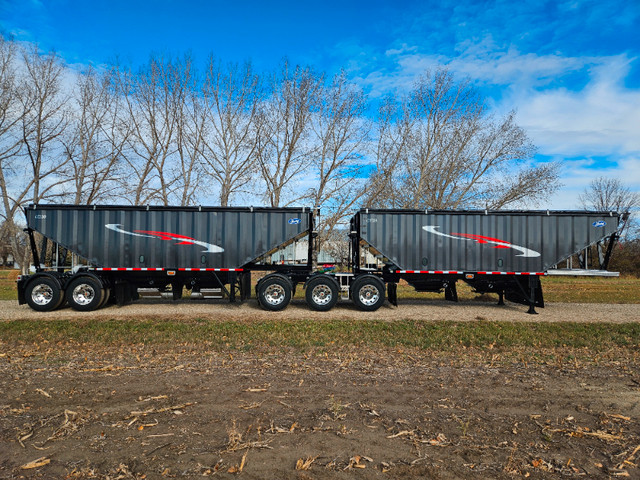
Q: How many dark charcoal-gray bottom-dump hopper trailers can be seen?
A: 2